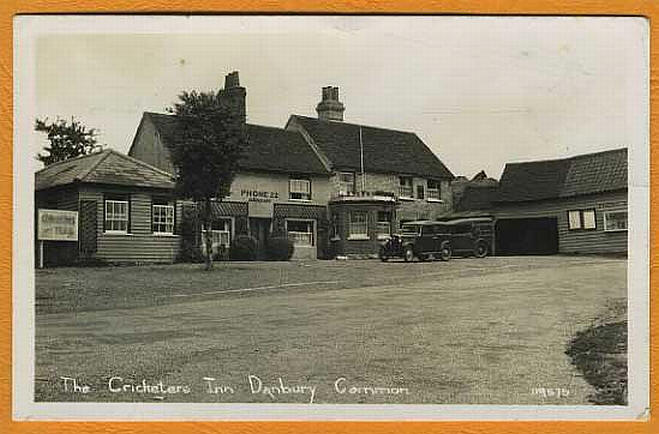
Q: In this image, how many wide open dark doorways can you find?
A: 1